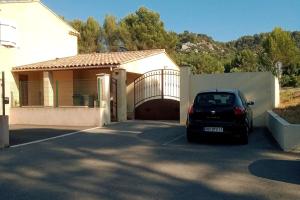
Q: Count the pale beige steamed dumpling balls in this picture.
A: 0